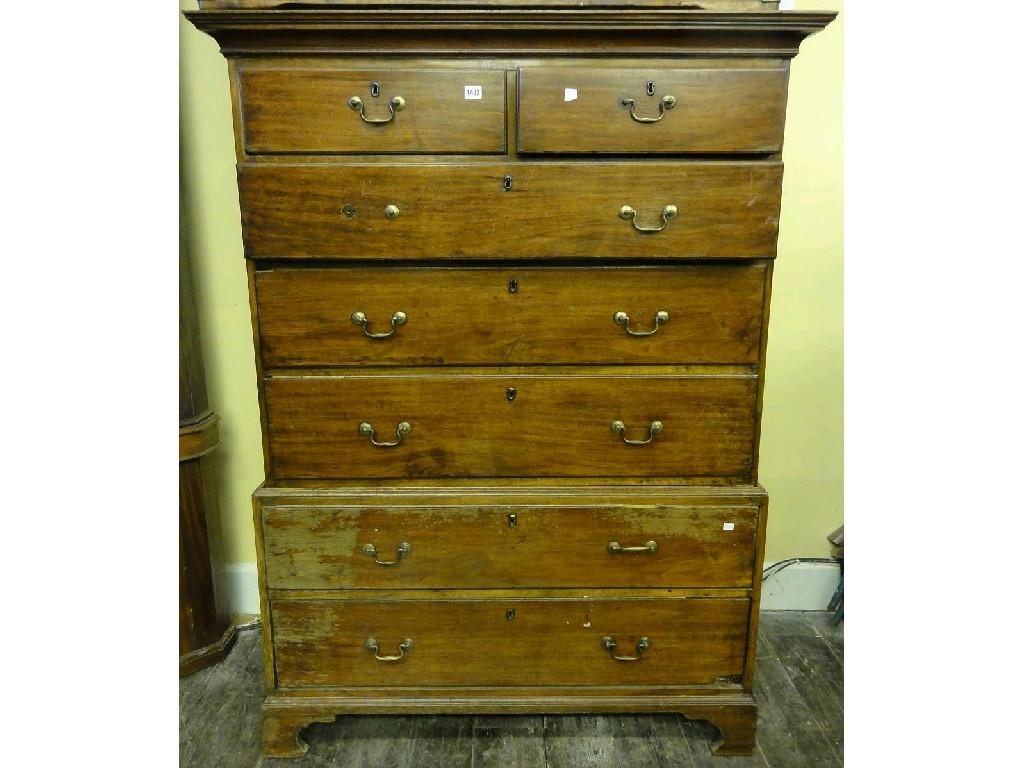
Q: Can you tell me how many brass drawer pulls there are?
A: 11